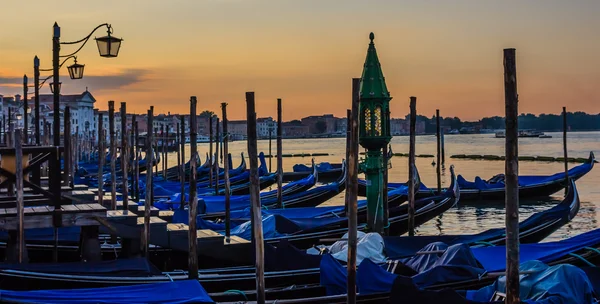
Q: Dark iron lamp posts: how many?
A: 3